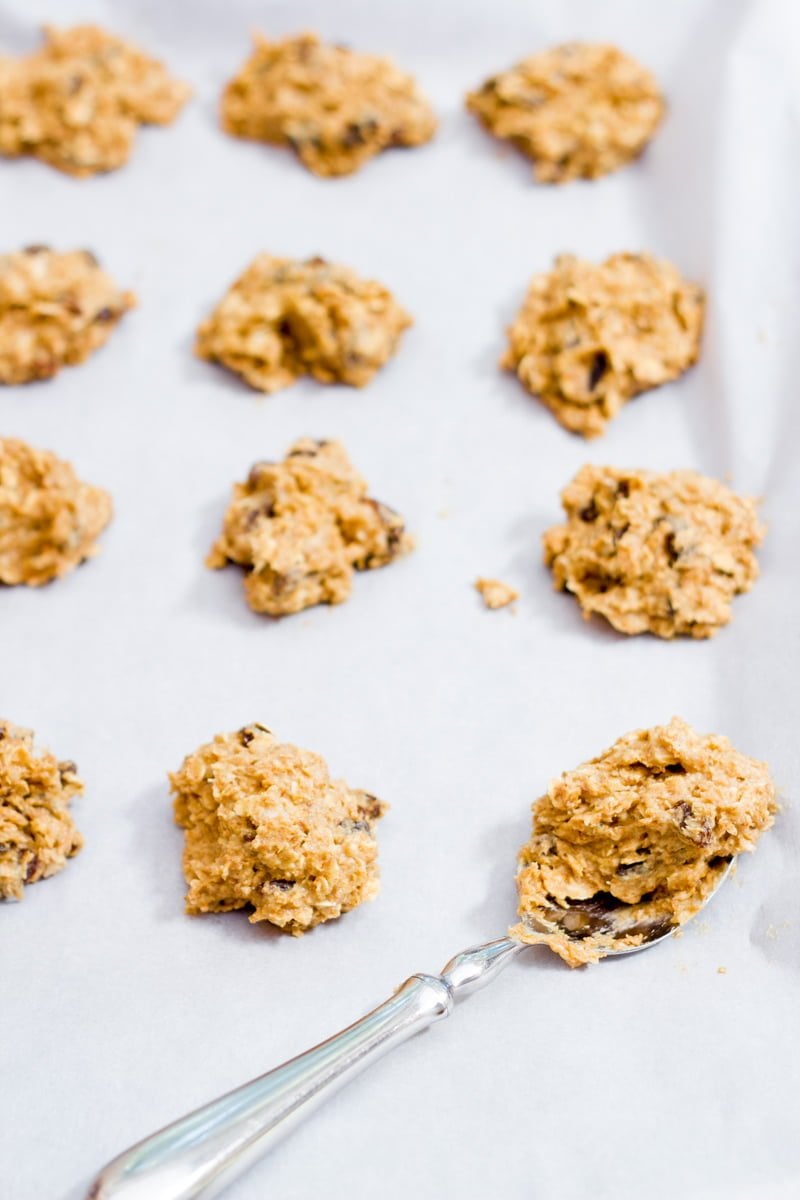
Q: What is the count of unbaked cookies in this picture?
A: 12